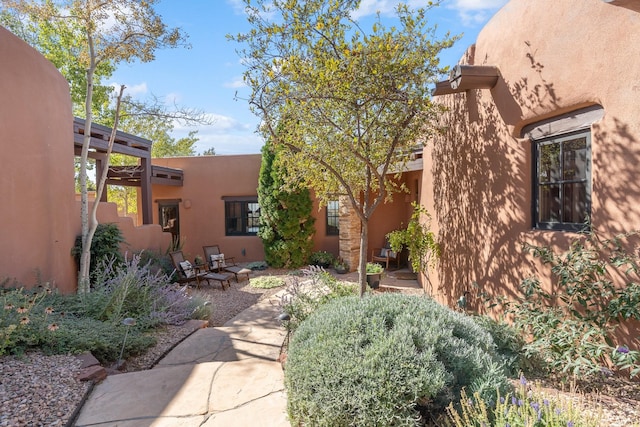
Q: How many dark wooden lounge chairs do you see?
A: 2